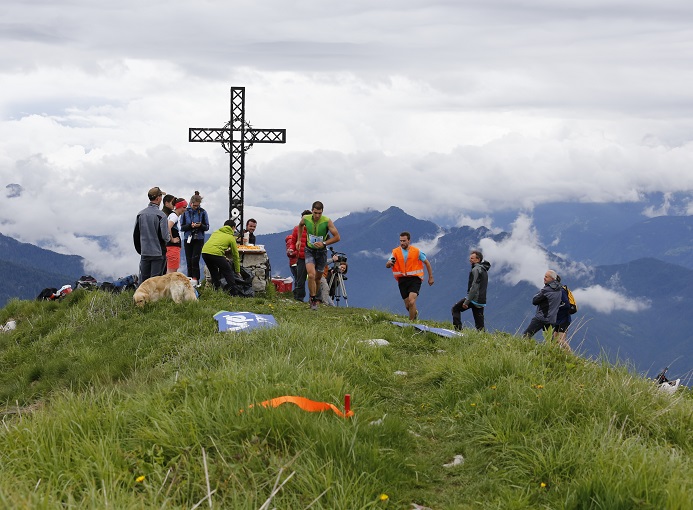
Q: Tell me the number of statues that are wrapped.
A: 0